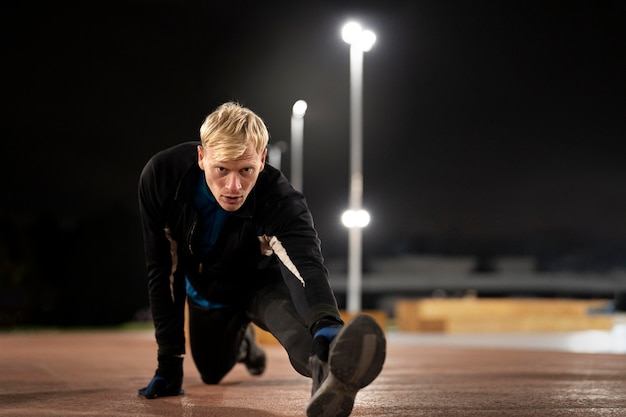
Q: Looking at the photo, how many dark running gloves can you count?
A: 2